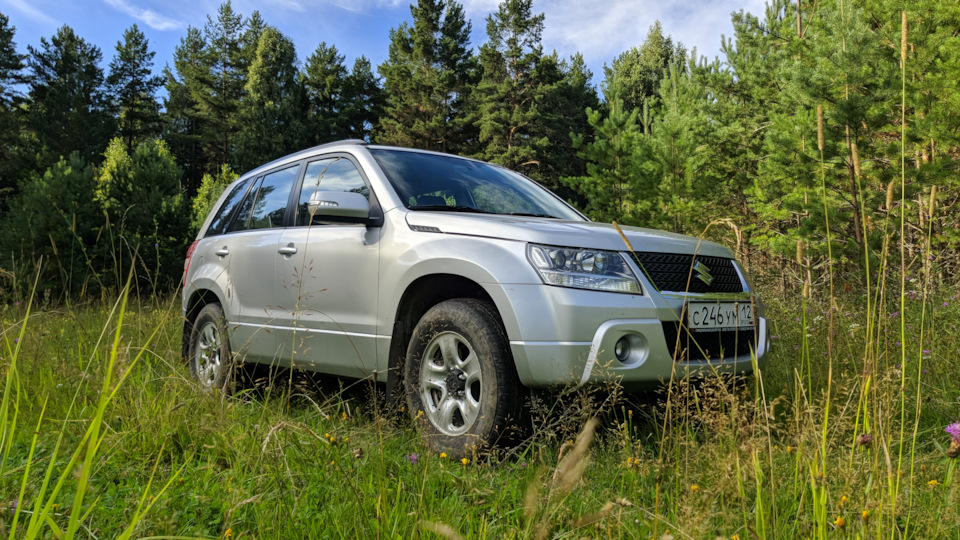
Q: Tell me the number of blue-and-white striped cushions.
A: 0